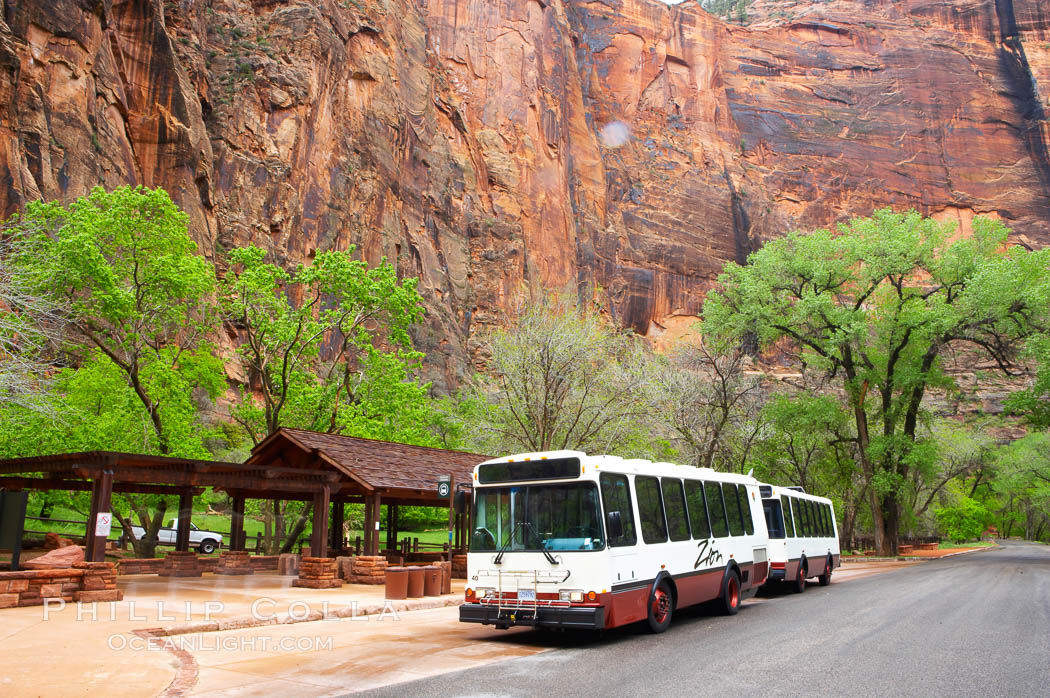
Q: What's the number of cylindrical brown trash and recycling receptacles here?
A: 3